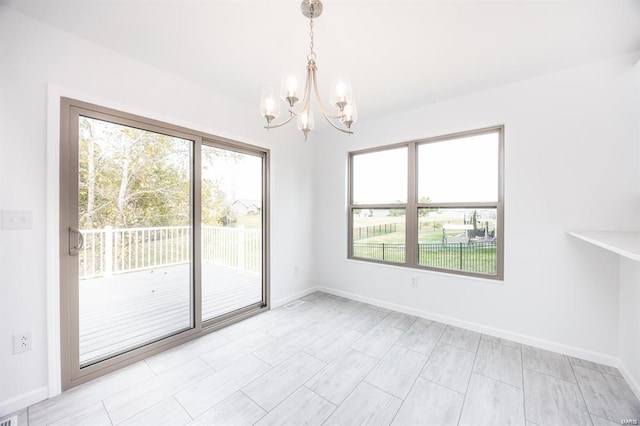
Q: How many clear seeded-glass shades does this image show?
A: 5